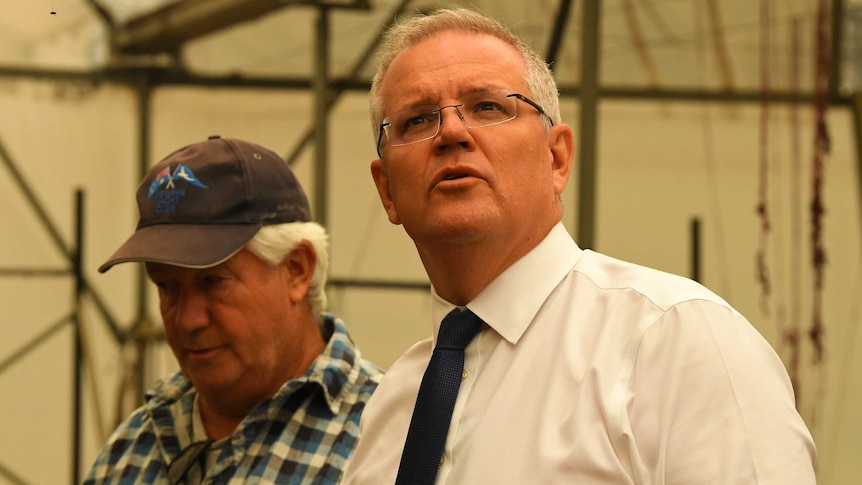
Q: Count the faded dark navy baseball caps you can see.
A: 1